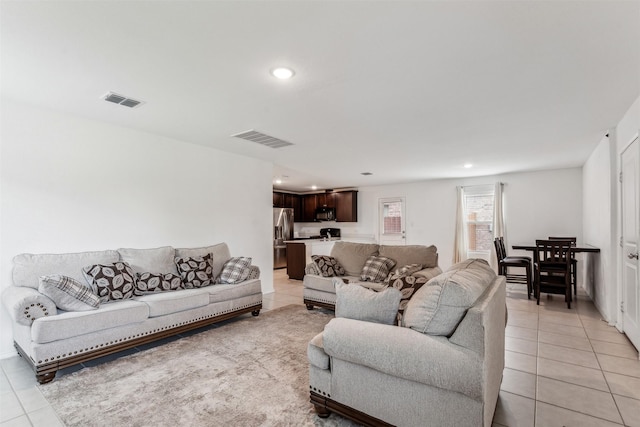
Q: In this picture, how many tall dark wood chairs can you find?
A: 4